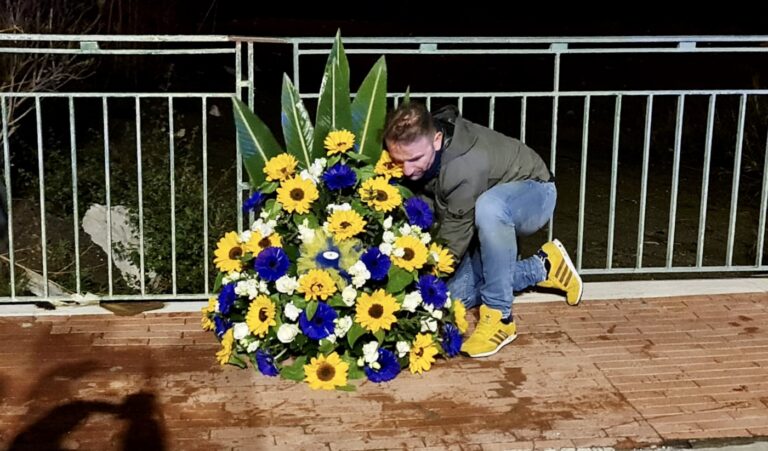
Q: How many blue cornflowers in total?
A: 12